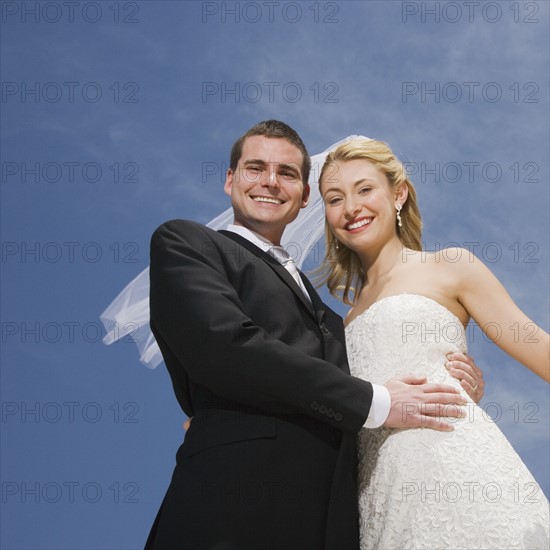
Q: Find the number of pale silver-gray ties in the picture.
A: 1